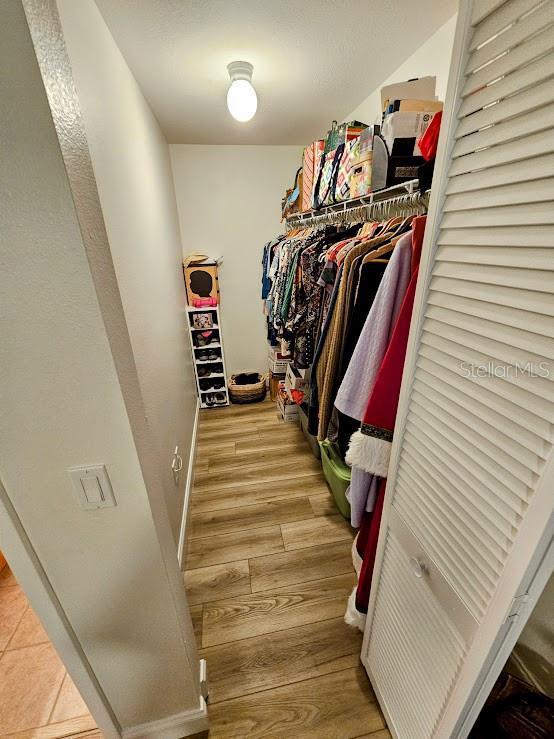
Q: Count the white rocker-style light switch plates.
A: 1